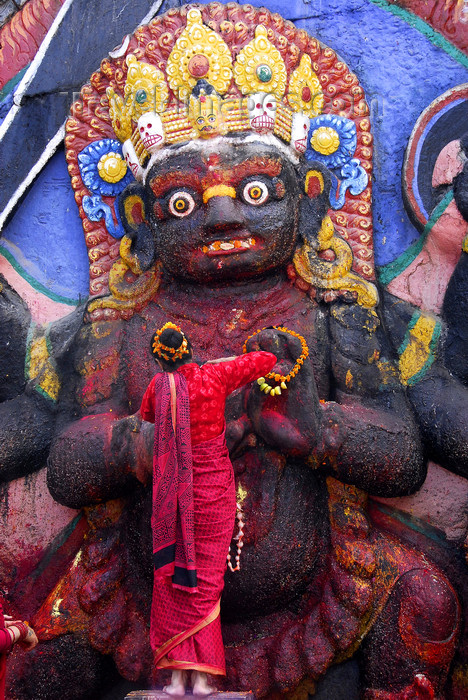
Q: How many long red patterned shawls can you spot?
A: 1